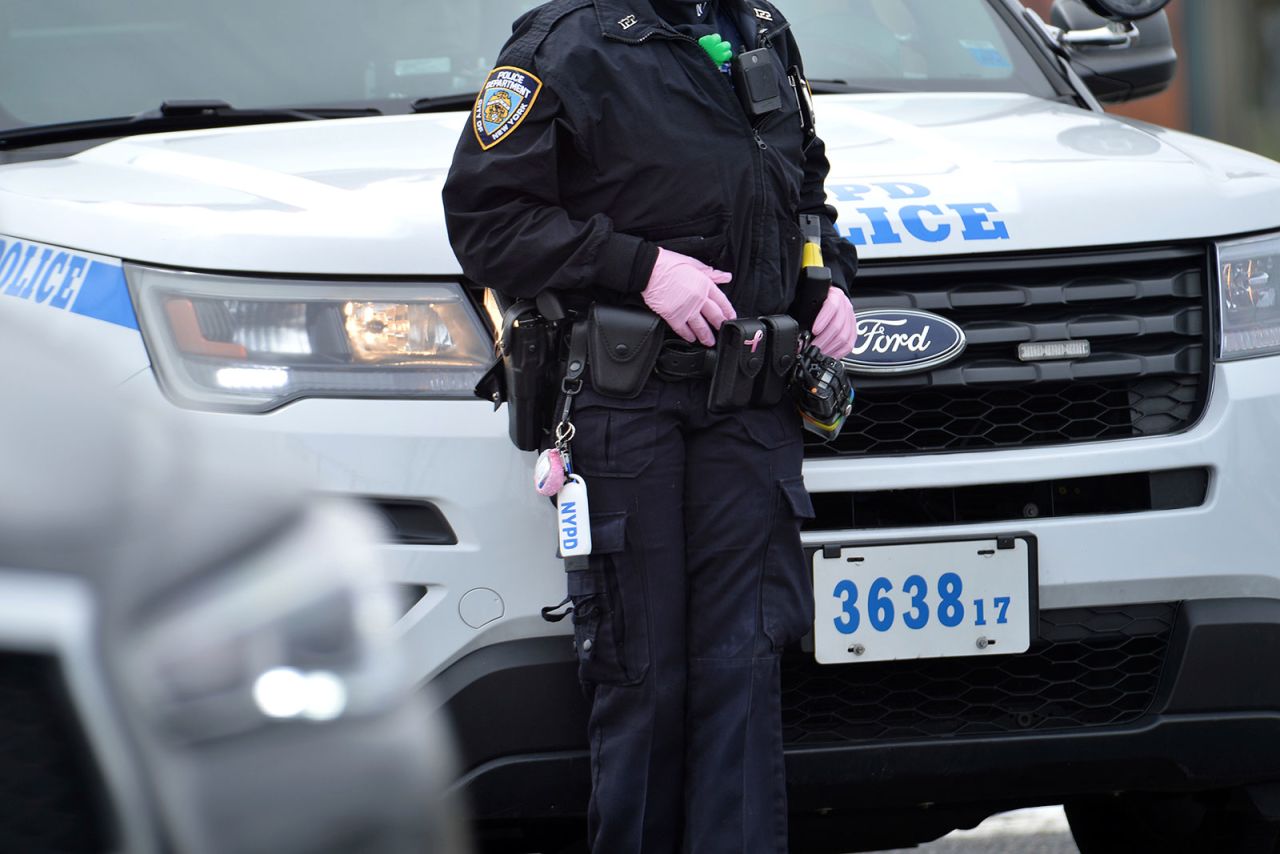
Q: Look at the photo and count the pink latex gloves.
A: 2